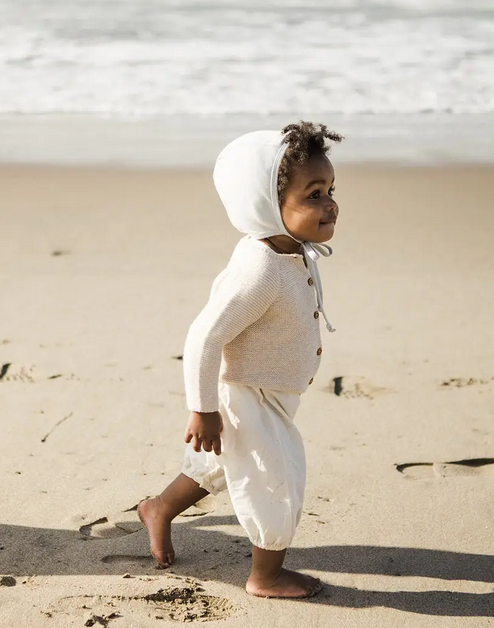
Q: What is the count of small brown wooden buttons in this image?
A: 4